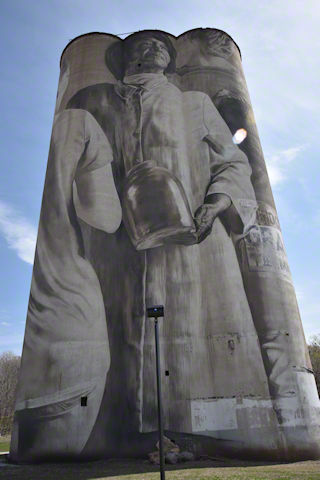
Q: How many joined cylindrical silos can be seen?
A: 3